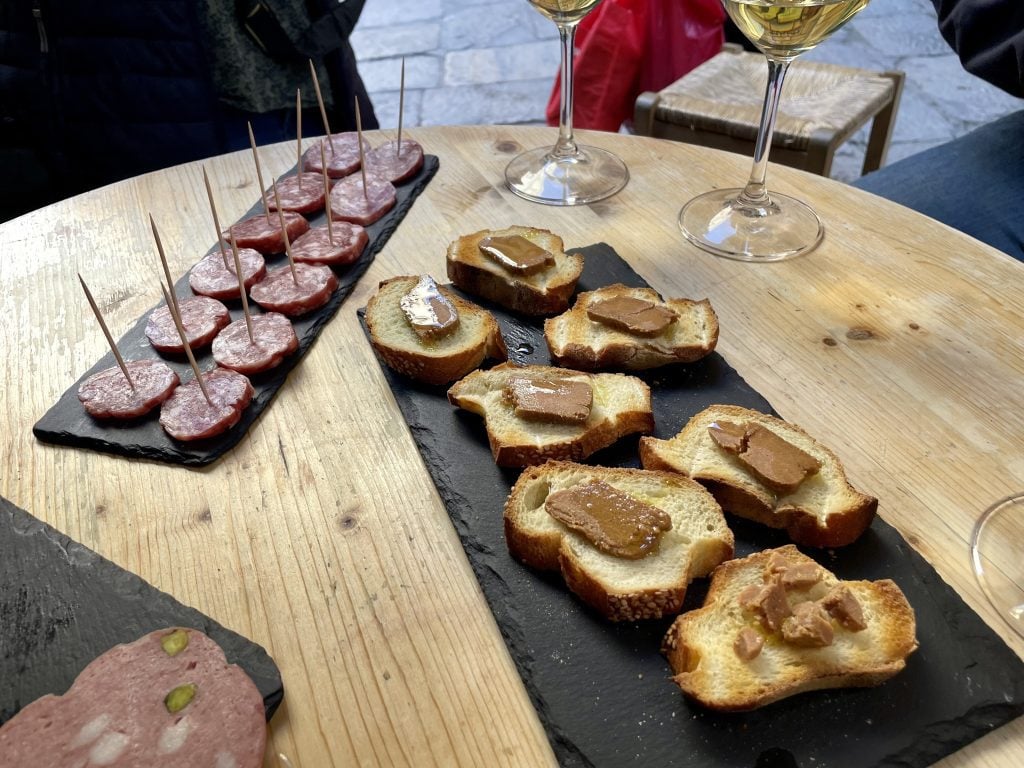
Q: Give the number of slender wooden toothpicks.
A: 12